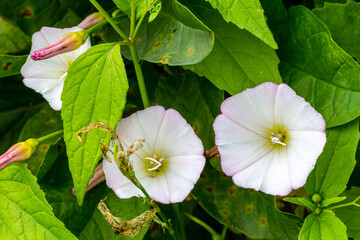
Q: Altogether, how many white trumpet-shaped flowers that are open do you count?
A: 3